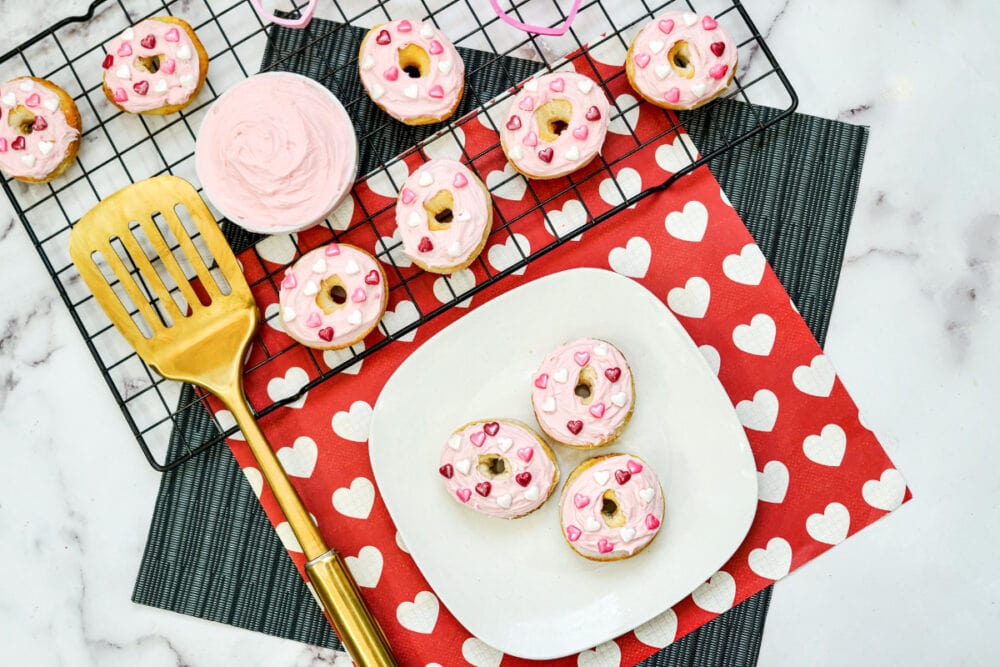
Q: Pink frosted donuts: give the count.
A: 10